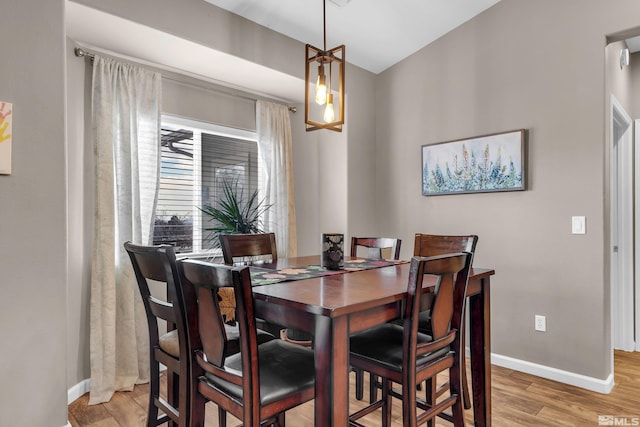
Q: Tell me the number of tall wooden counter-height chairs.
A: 6